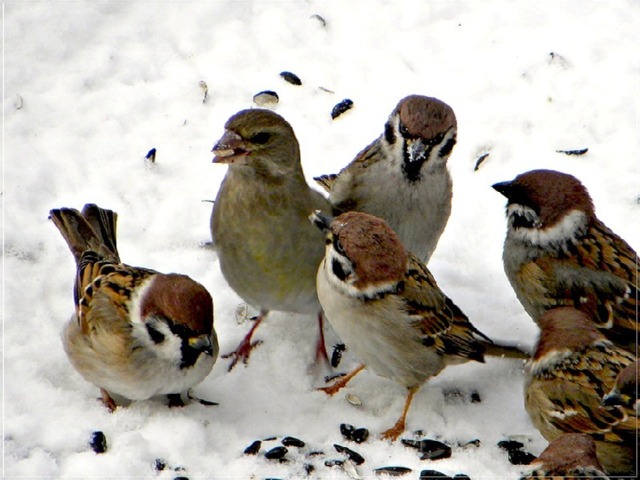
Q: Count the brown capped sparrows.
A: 7